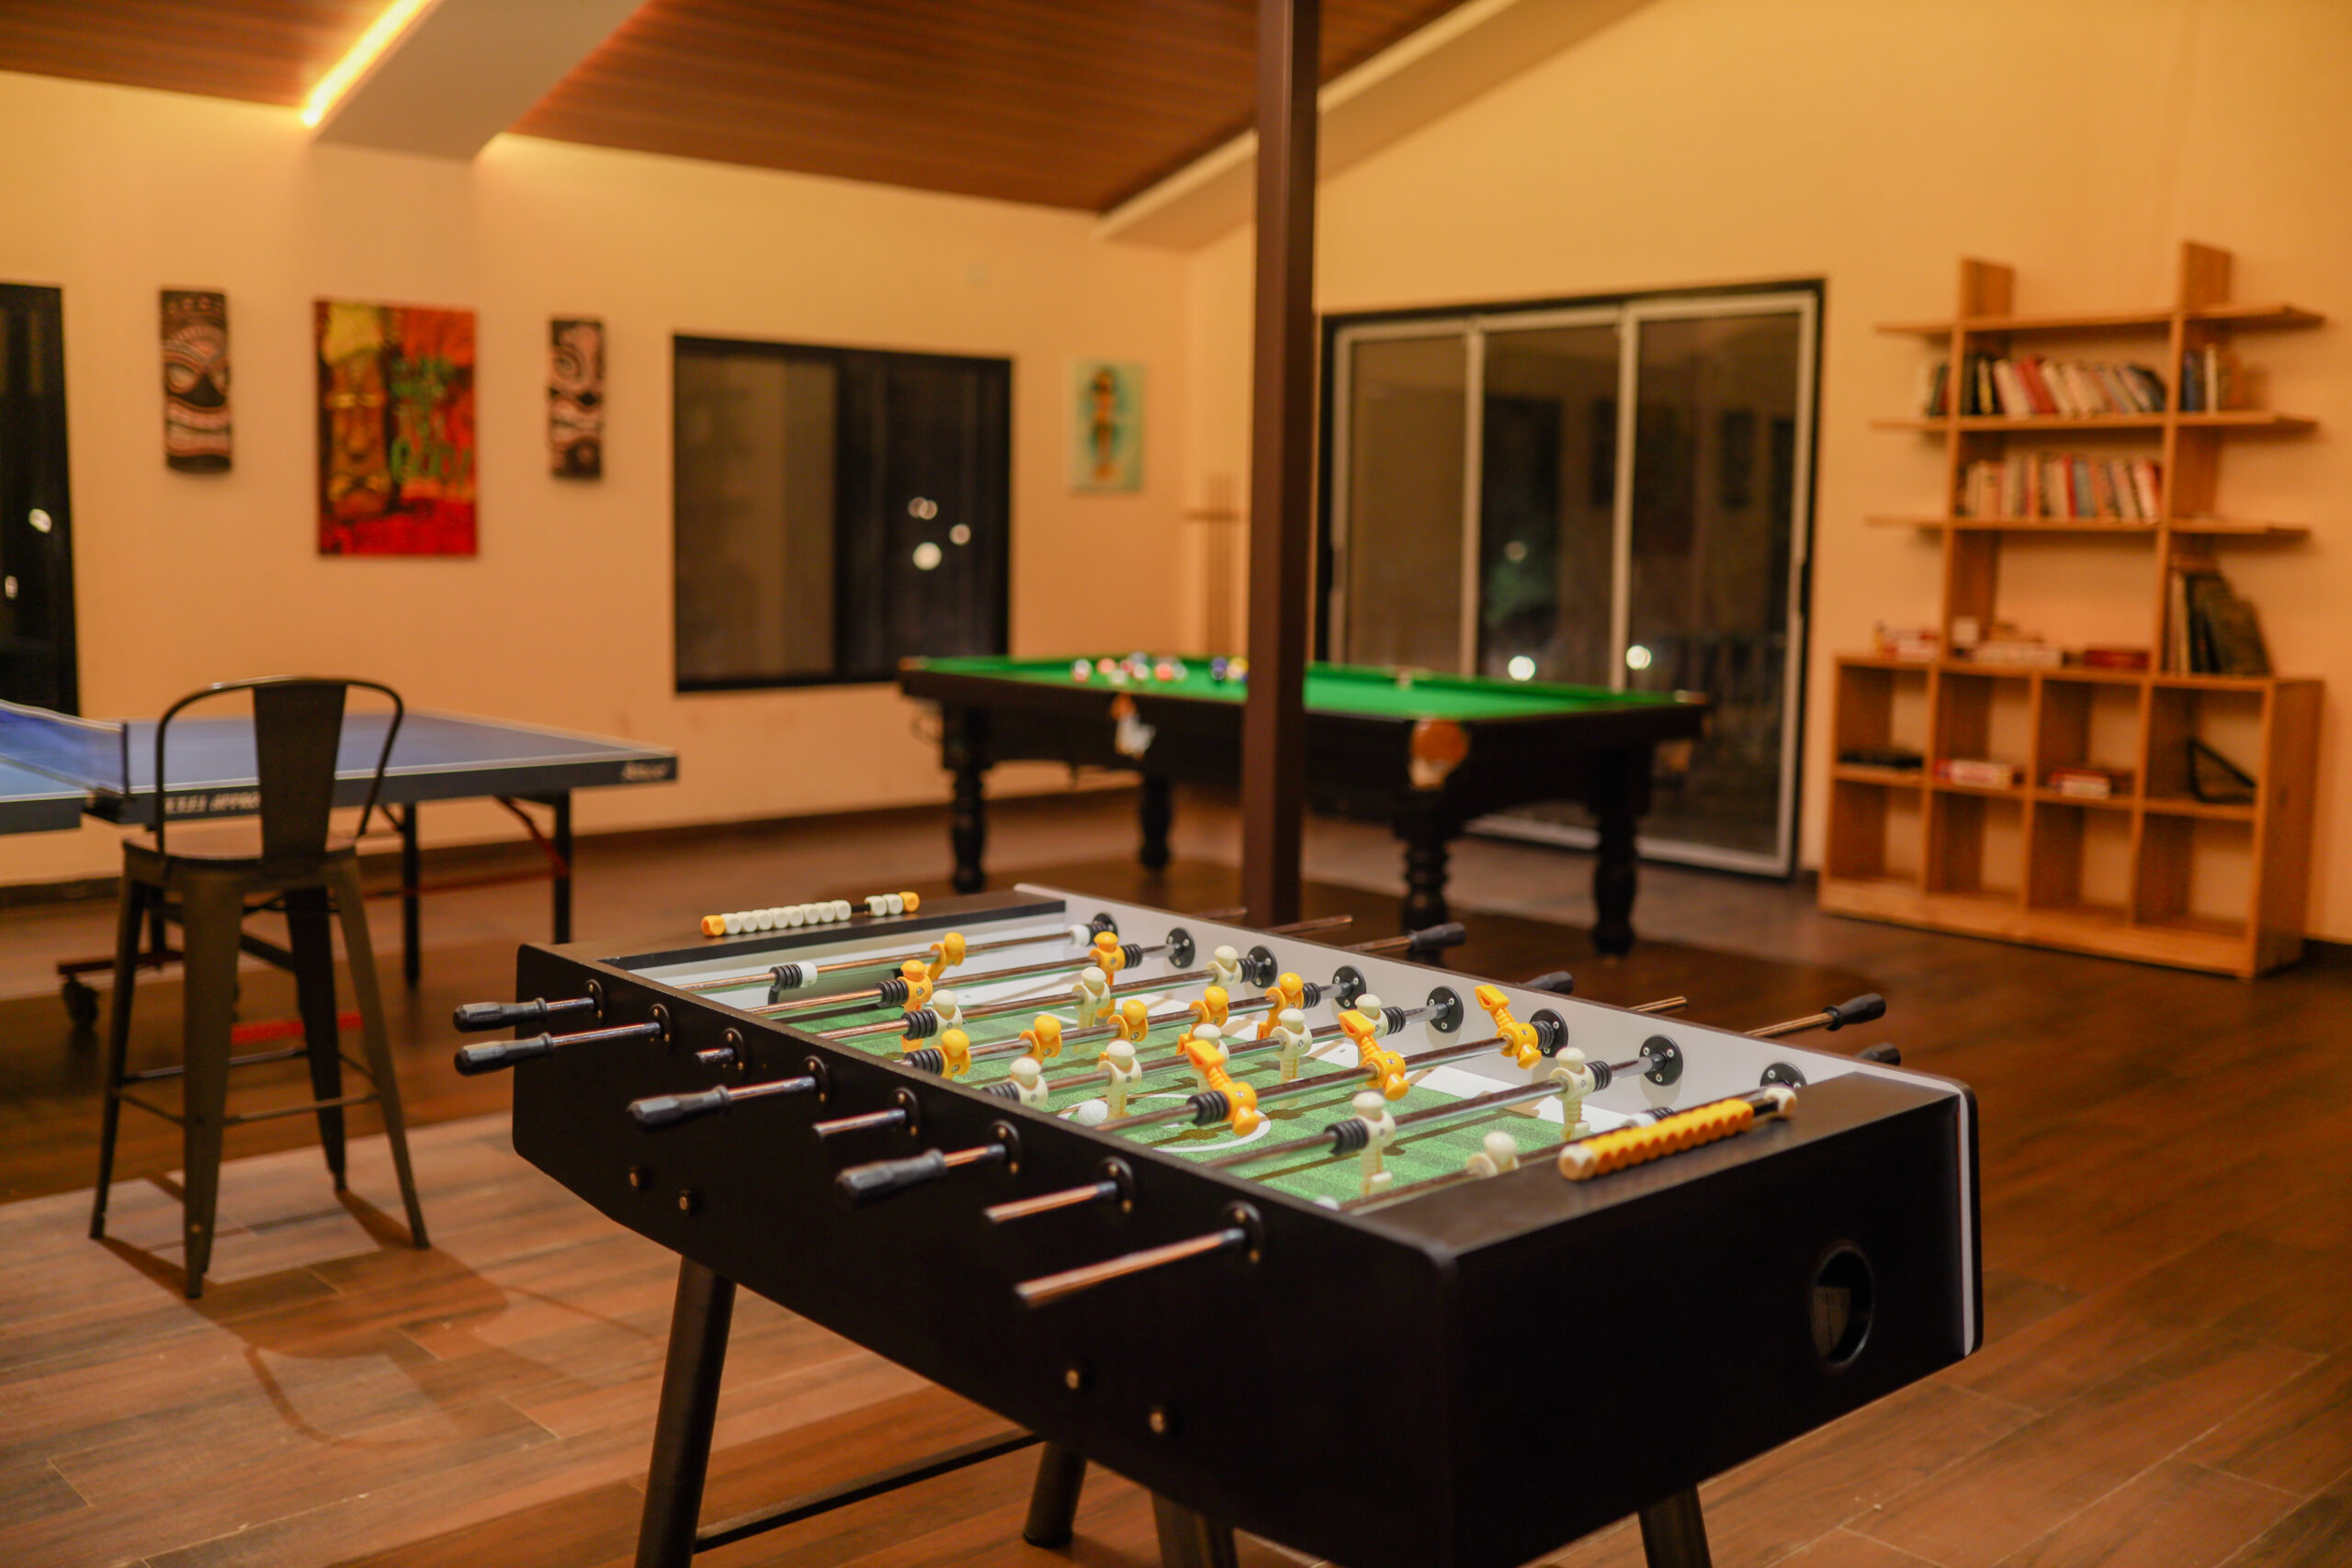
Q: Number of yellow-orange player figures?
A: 11